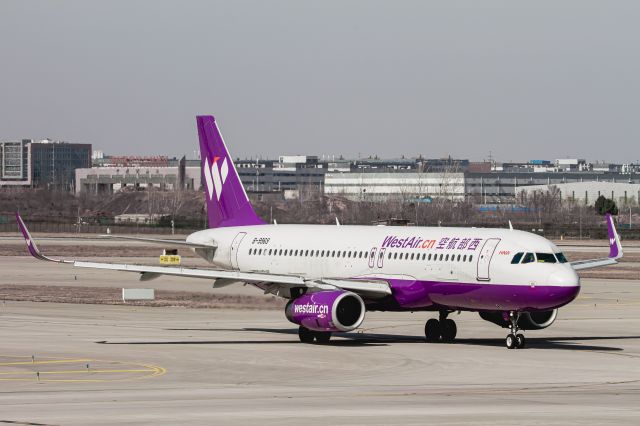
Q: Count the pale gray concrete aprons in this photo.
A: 1